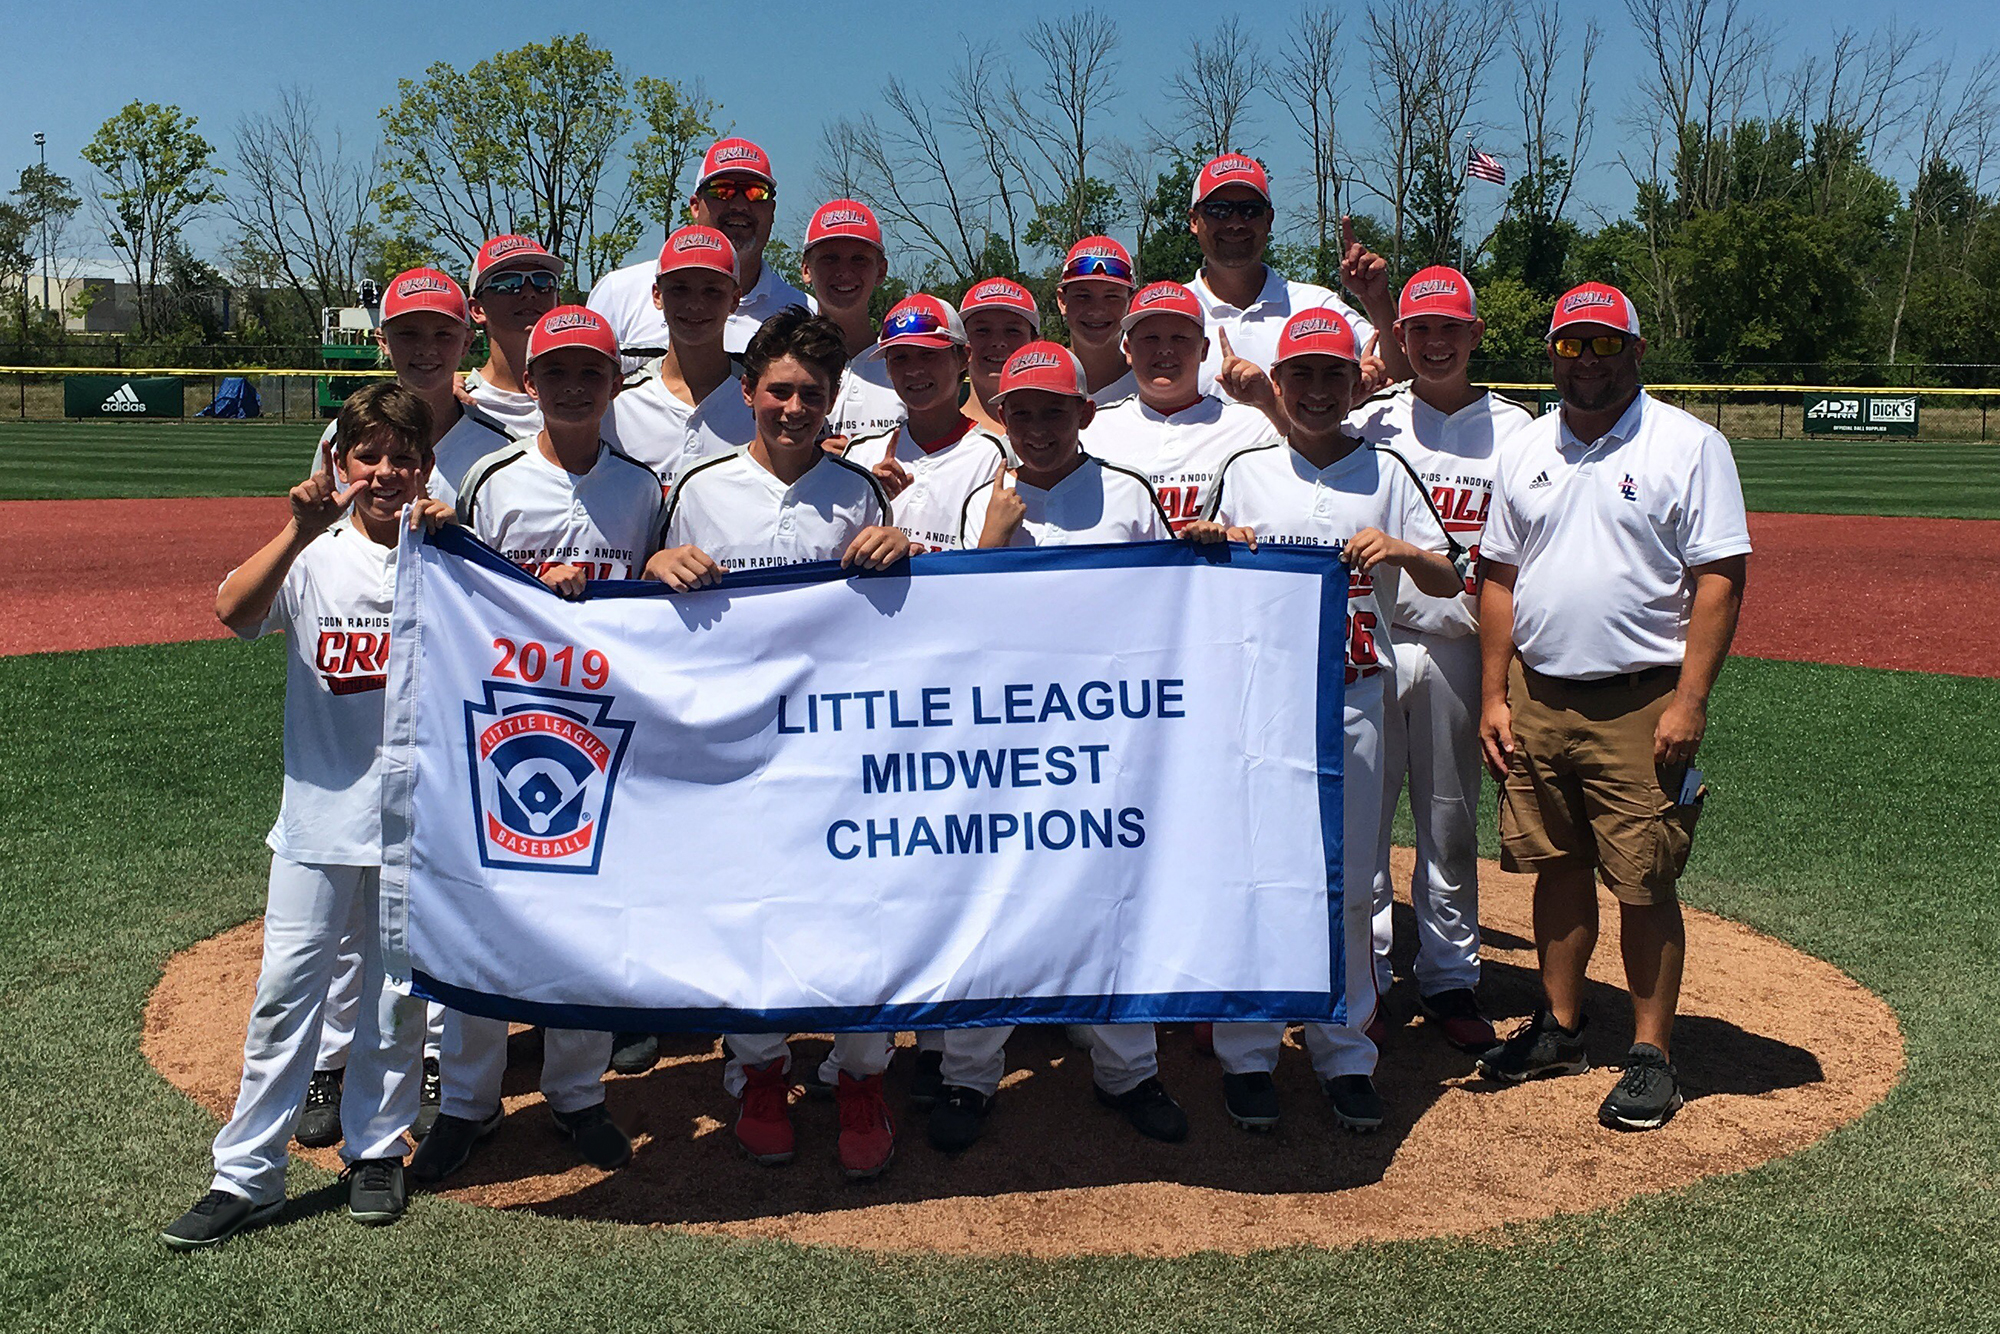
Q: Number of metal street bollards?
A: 0